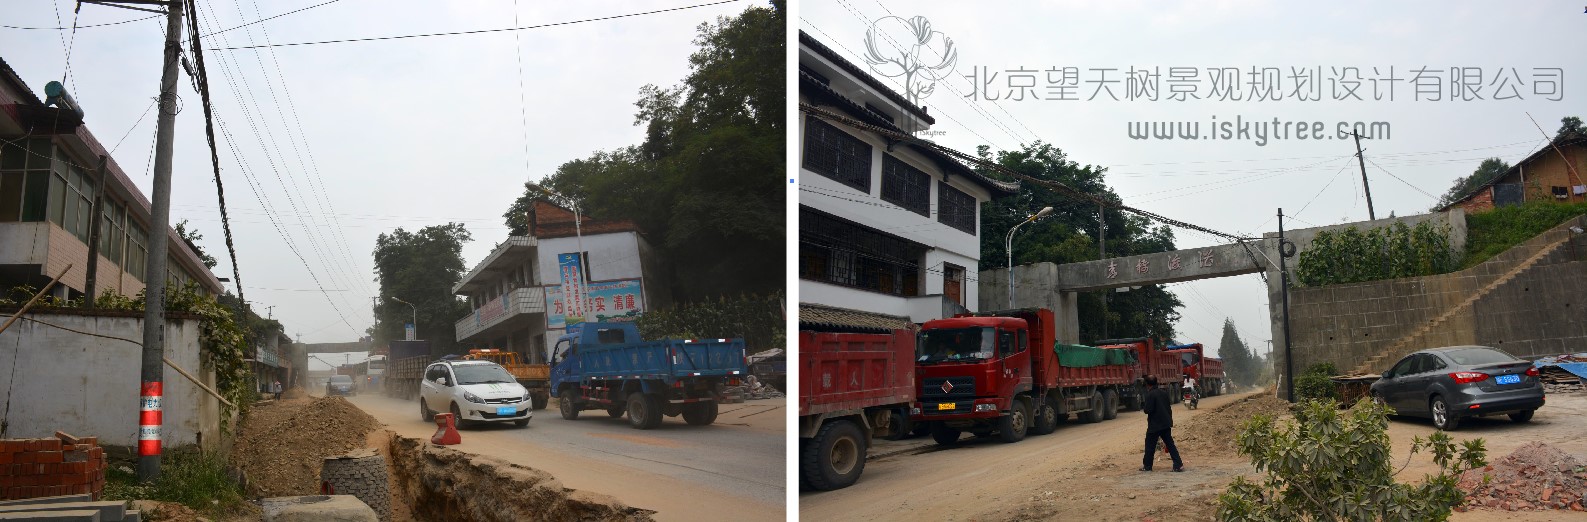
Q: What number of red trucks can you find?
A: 4